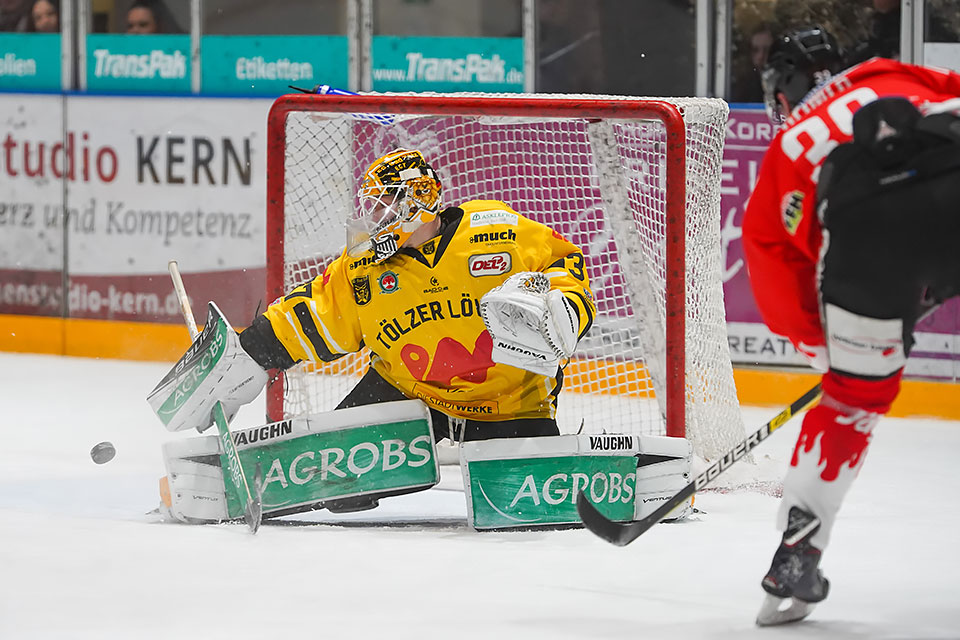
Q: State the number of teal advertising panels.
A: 4